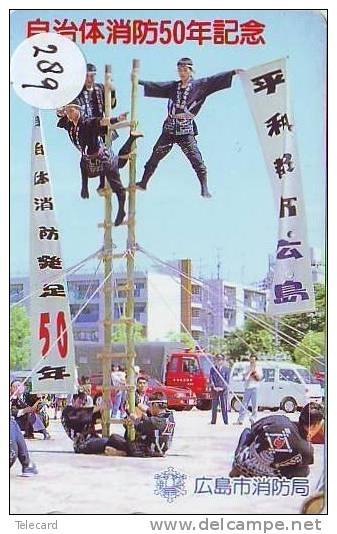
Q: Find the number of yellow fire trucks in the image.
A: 0